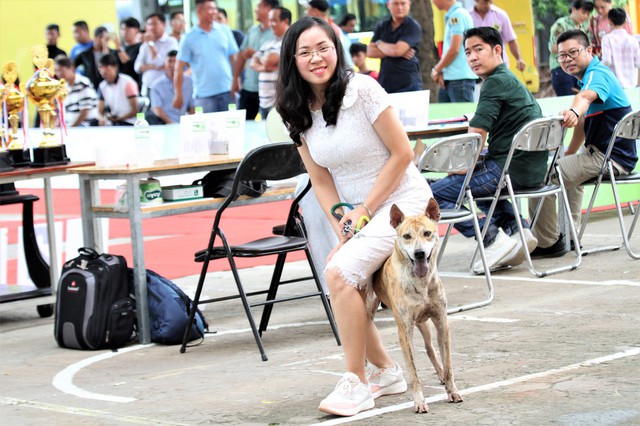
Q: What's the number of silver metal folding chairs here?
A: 3